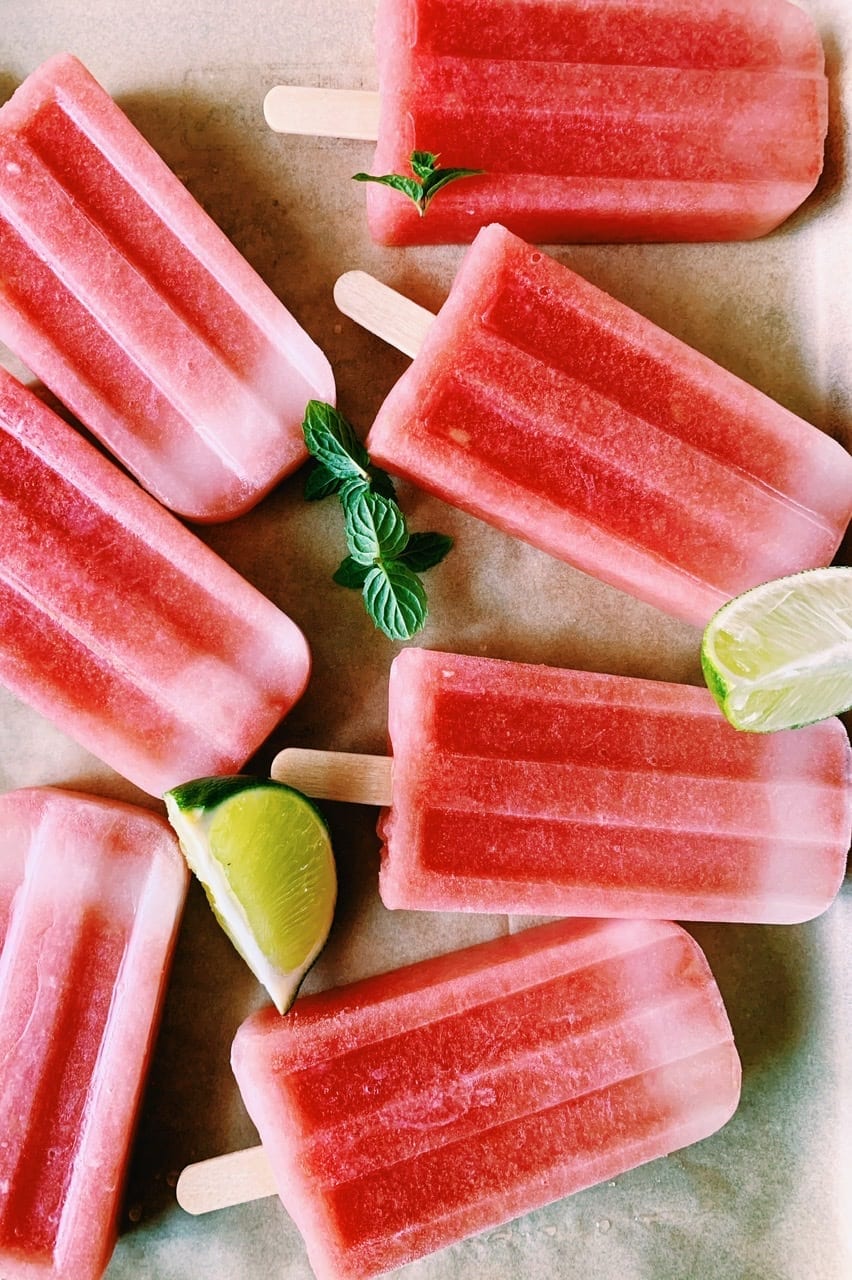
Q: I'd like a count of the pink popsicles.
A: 7